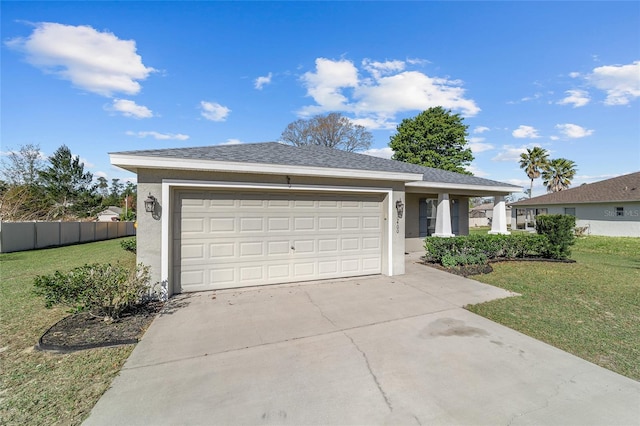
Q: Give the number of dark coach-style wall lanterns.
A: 2